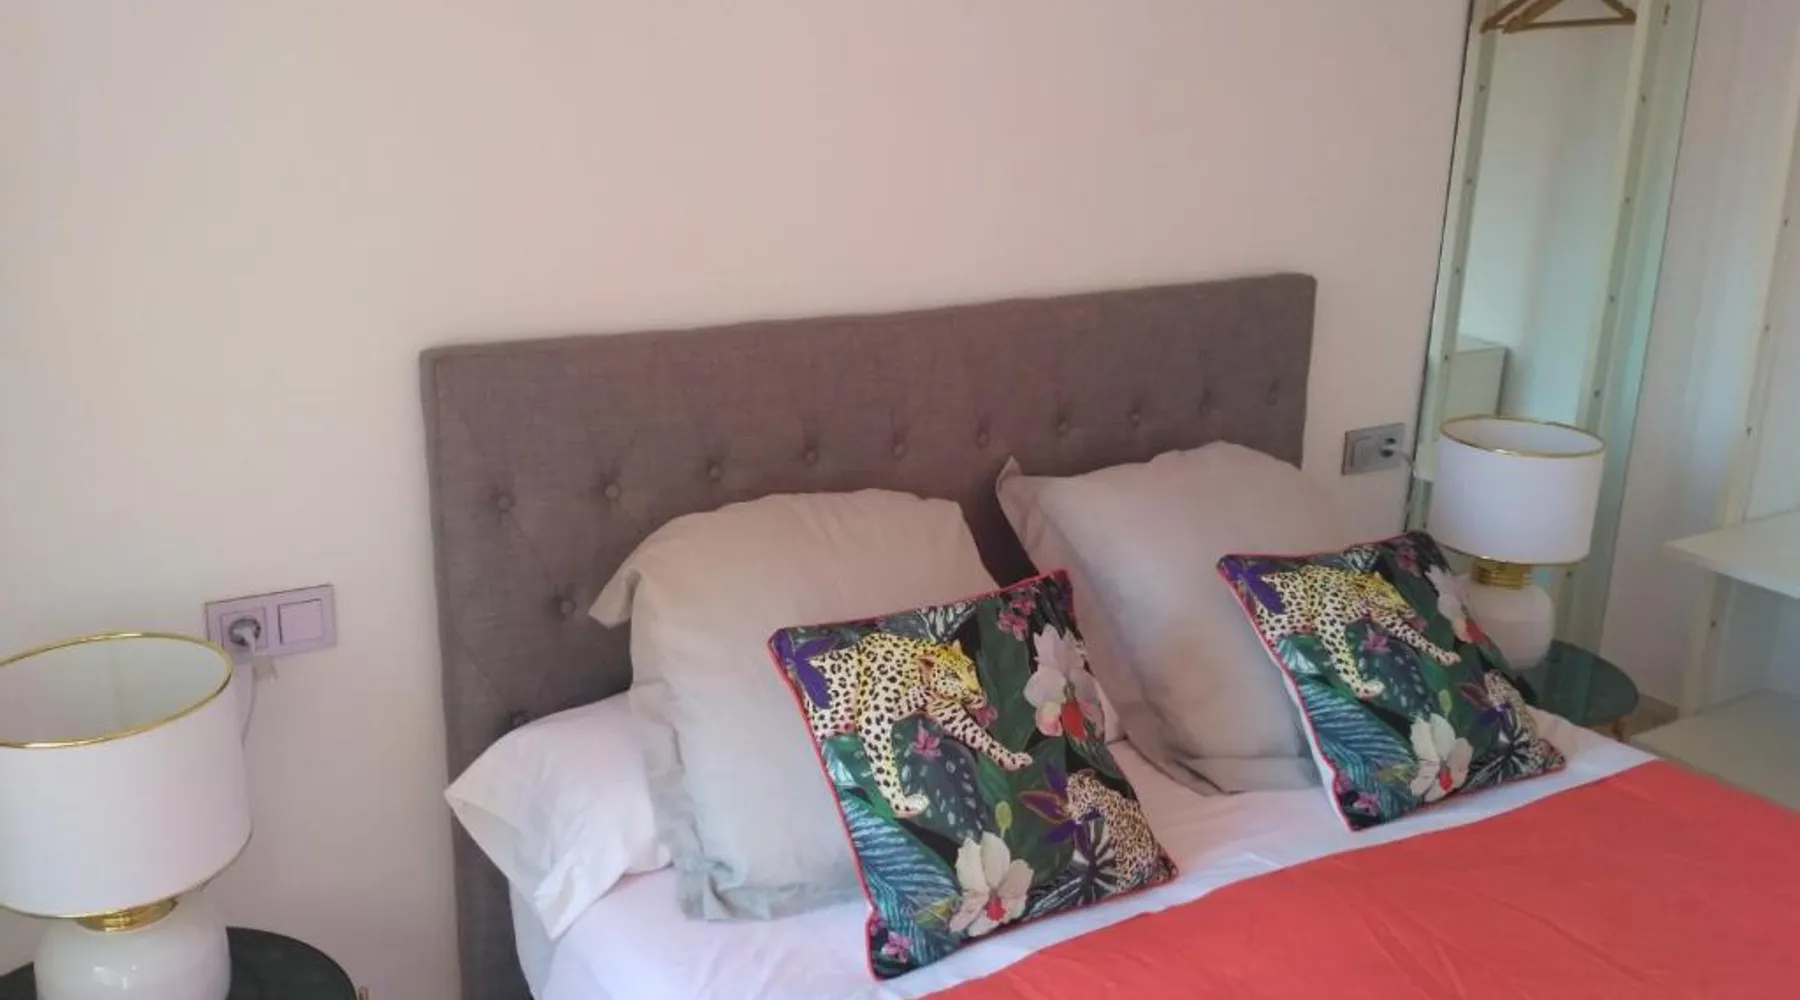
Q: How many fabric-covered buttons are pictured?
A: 12